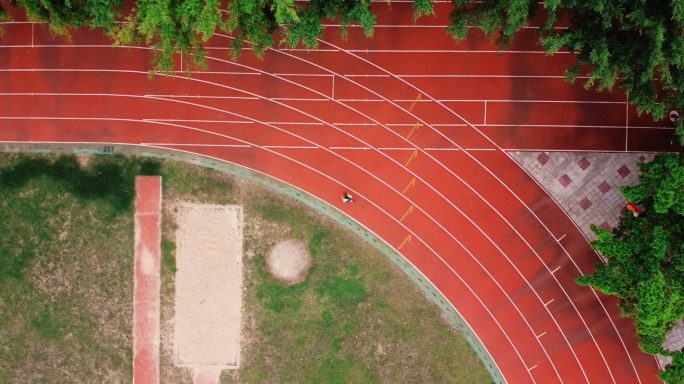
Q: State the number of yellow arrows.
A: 6